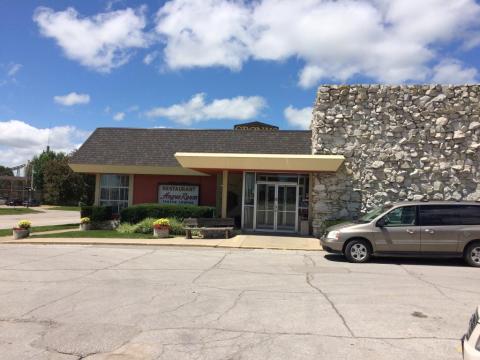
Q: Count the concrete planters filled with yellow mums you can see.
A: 3